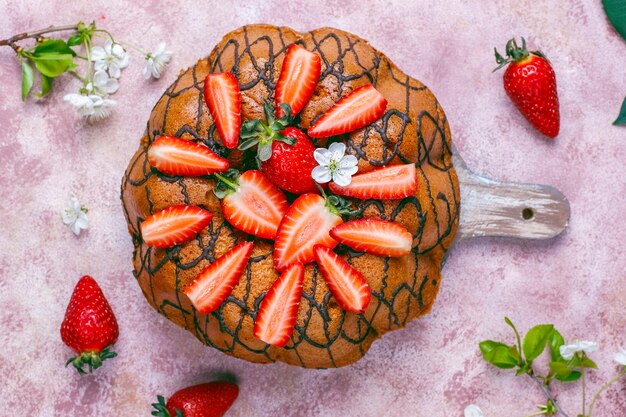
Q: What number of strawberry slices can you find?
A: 12